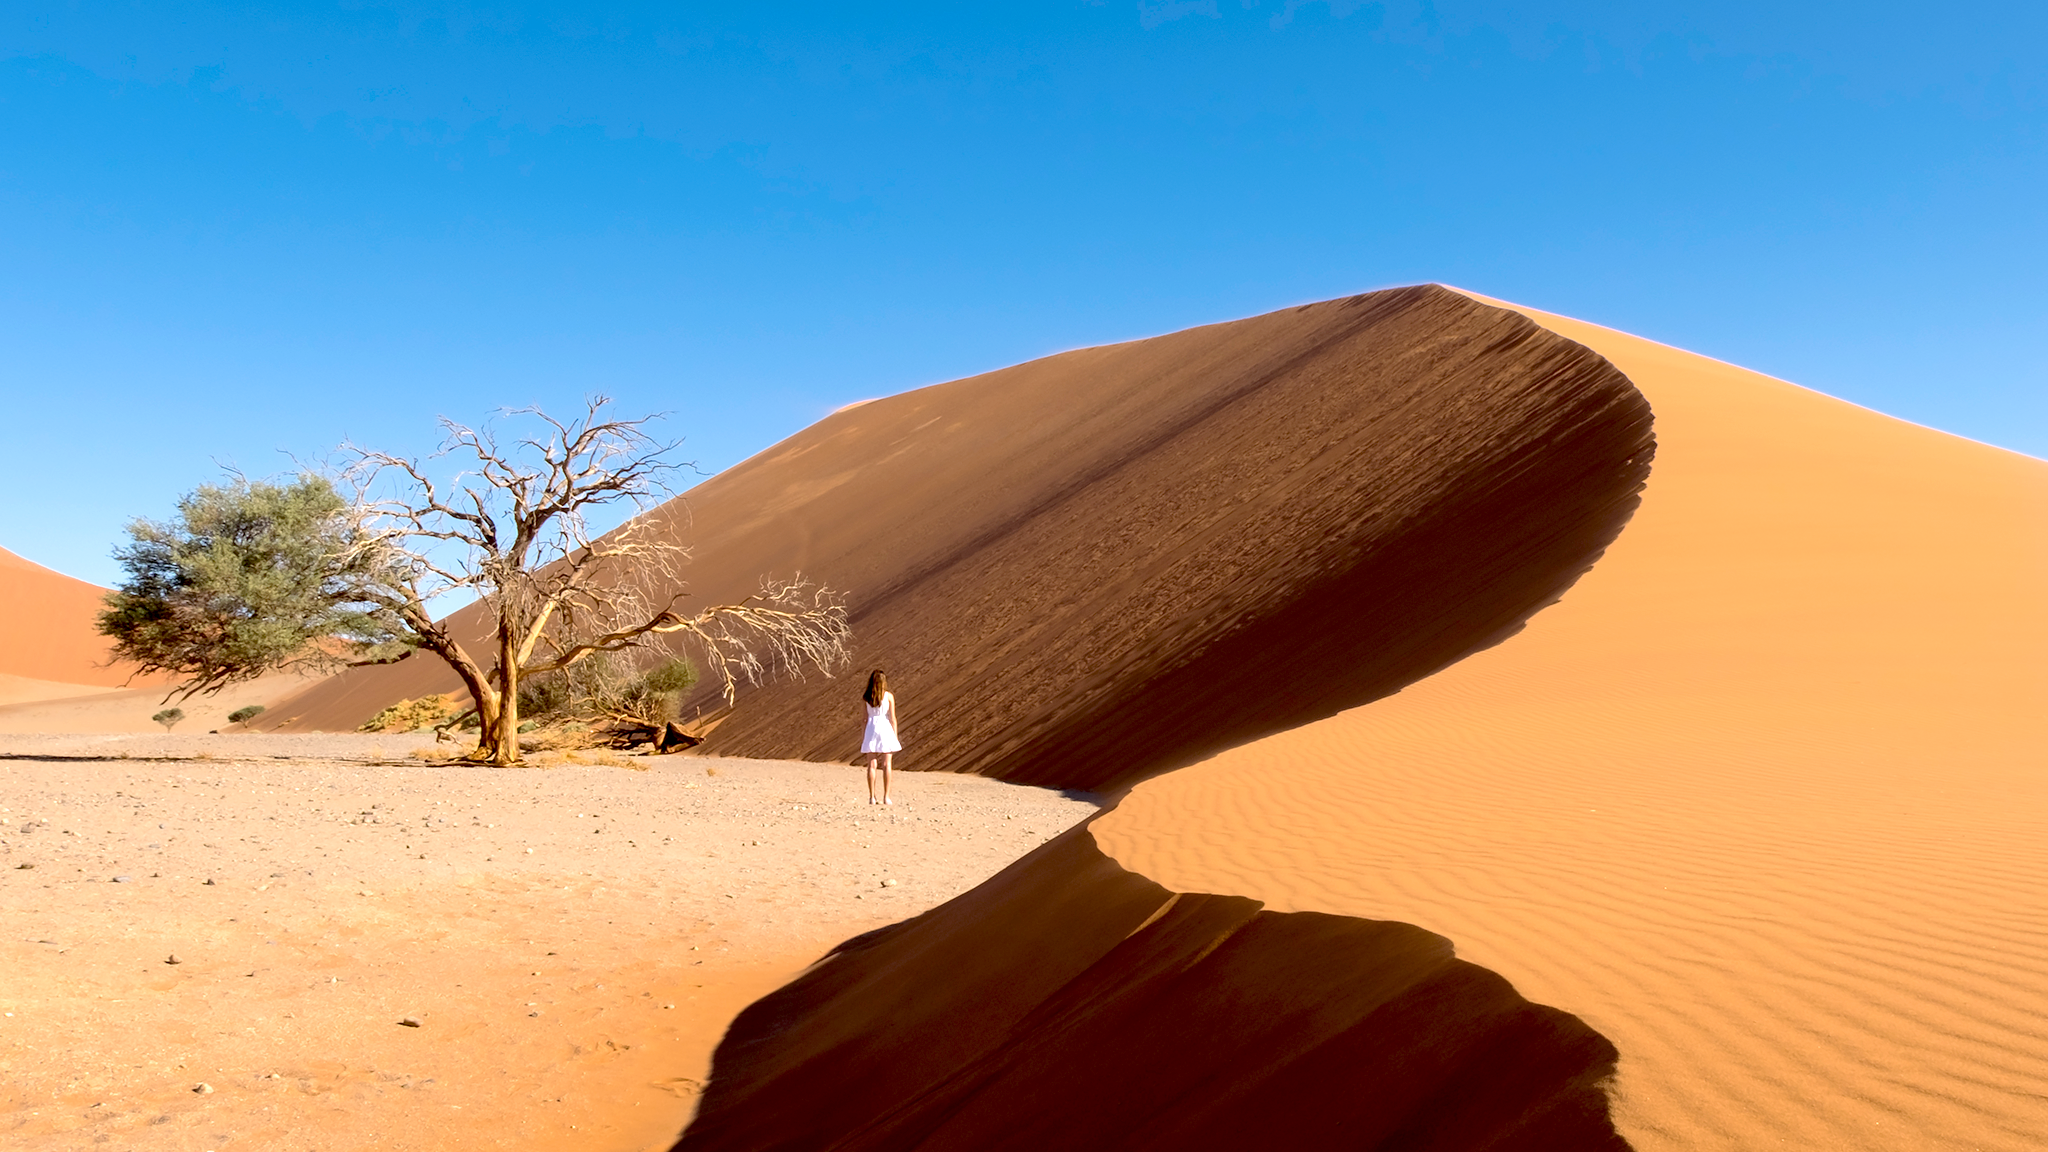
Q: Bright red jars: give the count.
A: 0